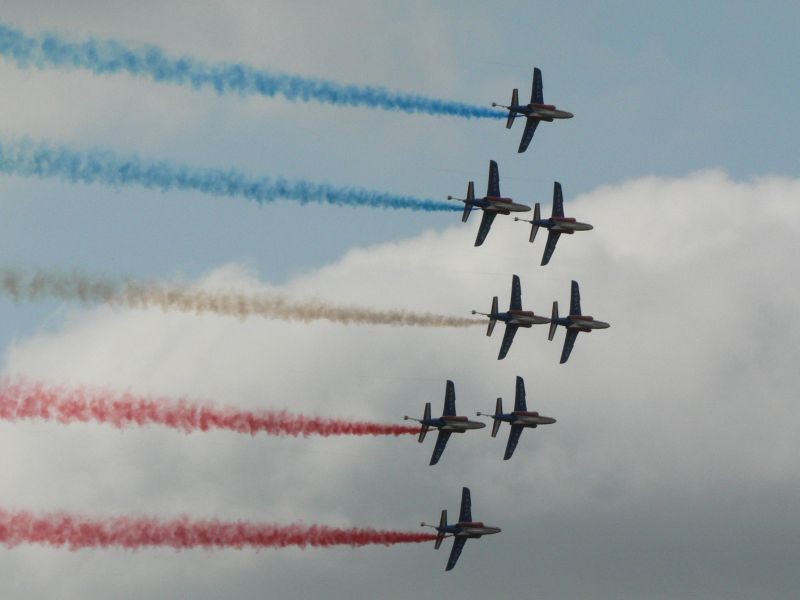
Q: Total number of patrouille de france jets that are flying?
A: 8